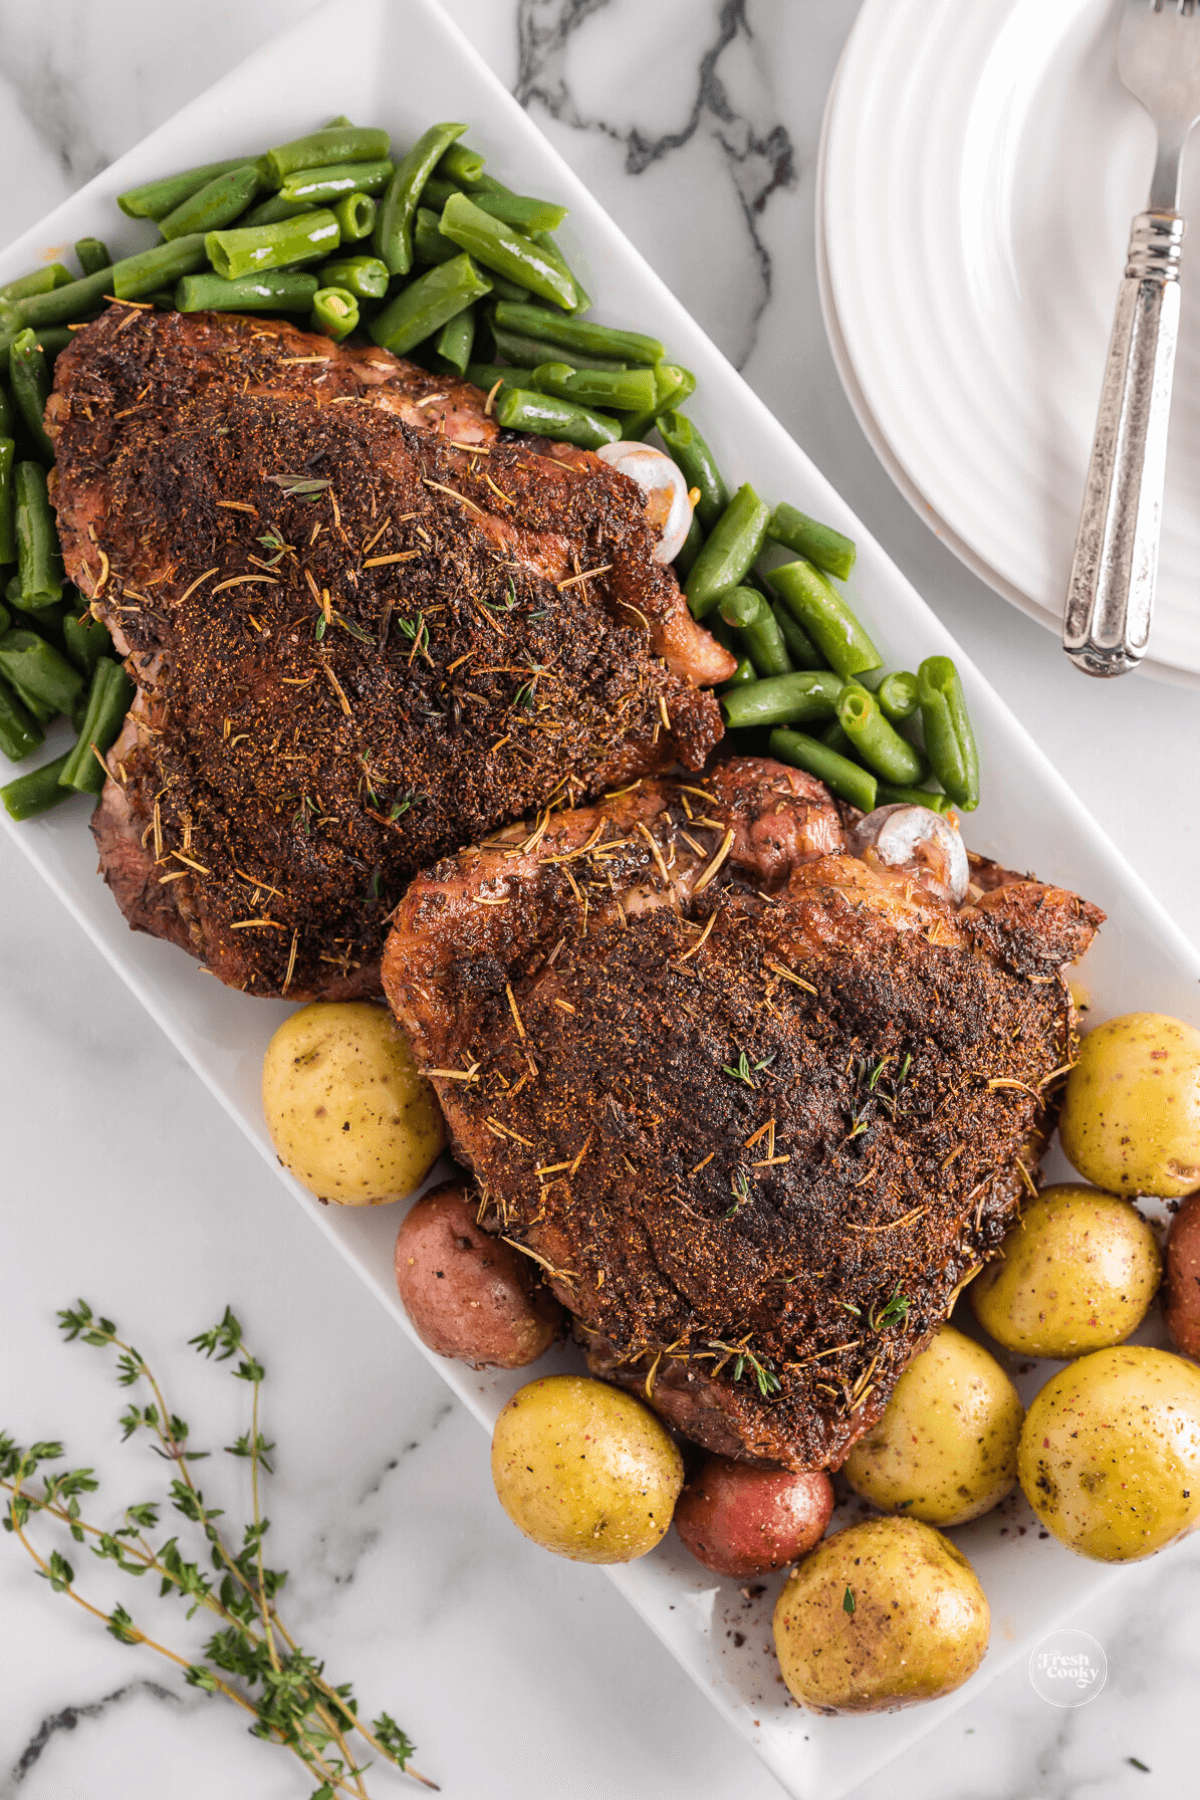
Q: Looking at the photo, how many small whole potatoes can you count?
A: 10